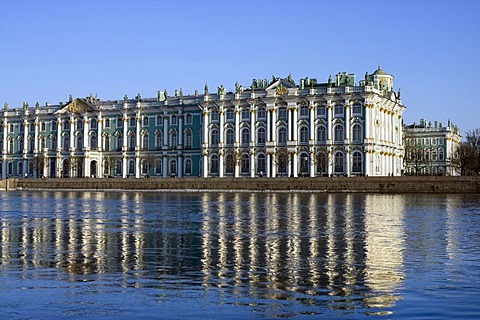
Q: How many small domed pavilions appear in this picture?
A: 1